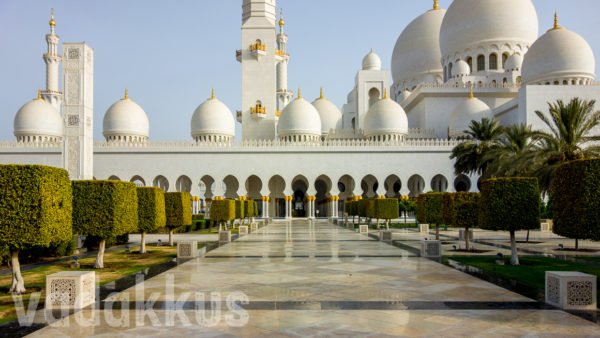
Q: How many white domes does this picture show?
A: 13